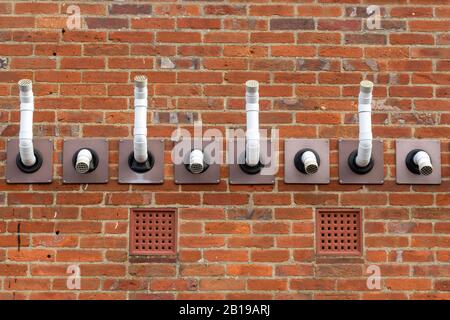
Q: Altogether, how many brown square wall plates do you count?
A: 8